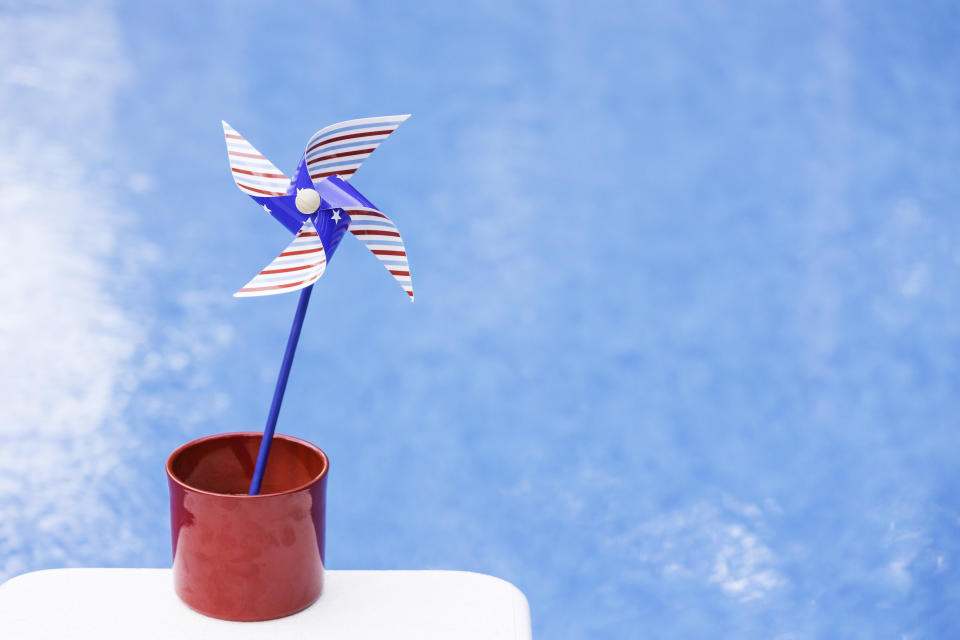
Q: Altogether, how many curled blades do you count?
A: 4